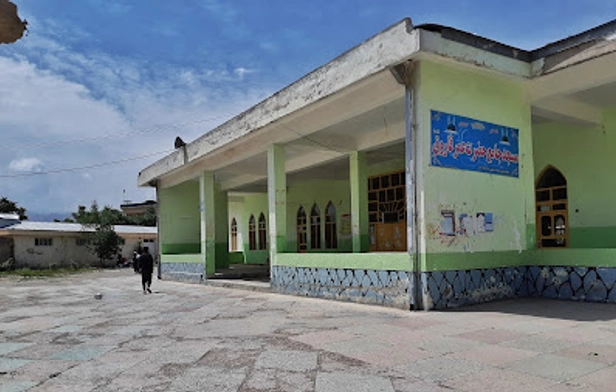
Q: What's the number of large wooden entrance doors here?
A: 1